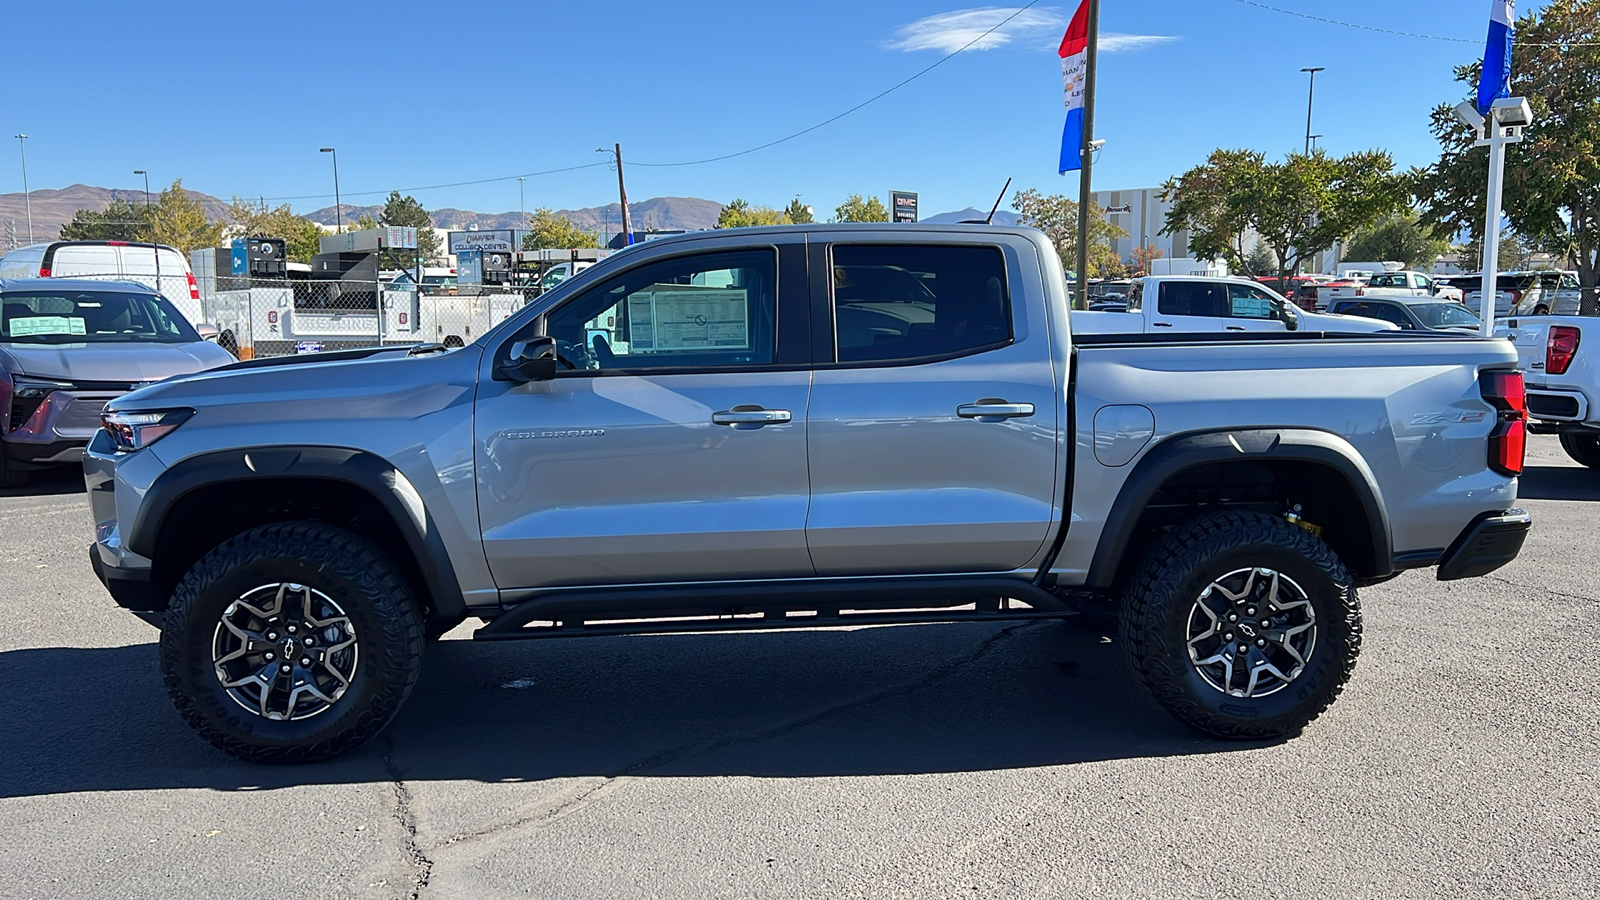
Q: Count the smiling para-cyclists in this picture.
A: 0